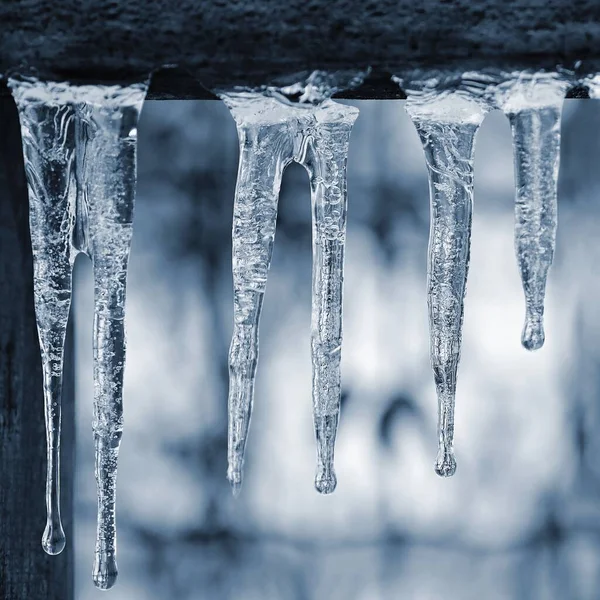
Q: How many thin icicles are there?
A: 6